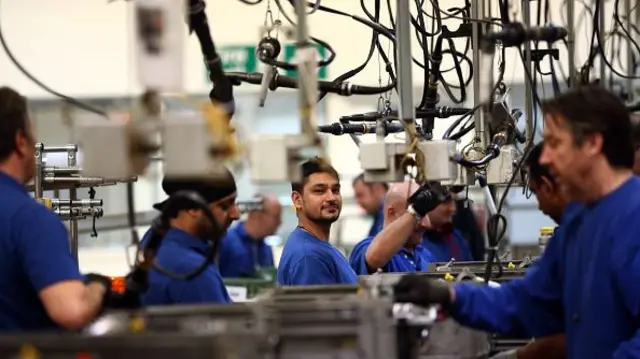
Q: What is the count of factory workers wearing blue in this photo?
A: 9